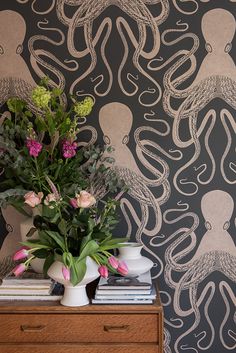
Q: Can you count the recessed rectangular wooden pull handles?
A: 2